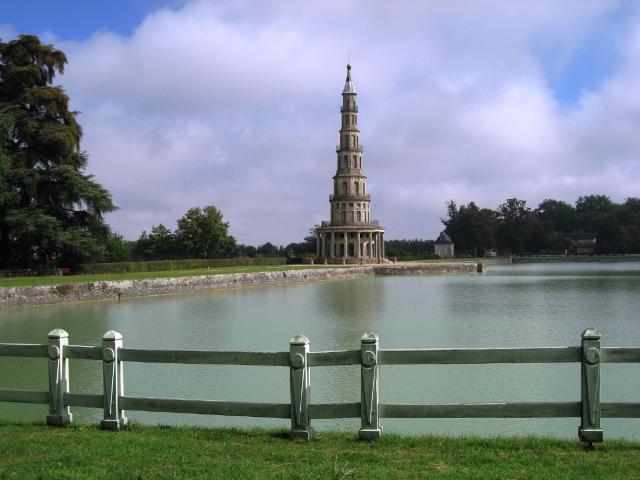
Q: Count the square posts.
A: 5